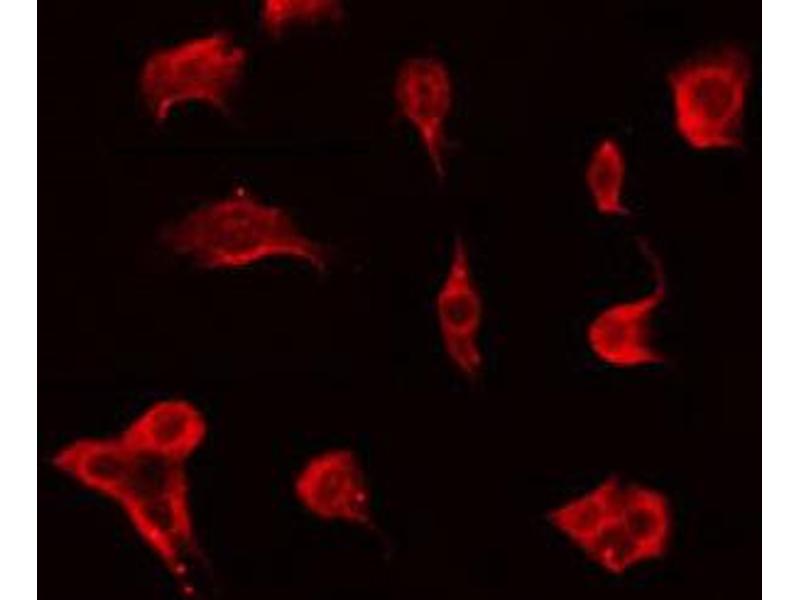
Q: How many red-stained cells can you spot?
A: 15